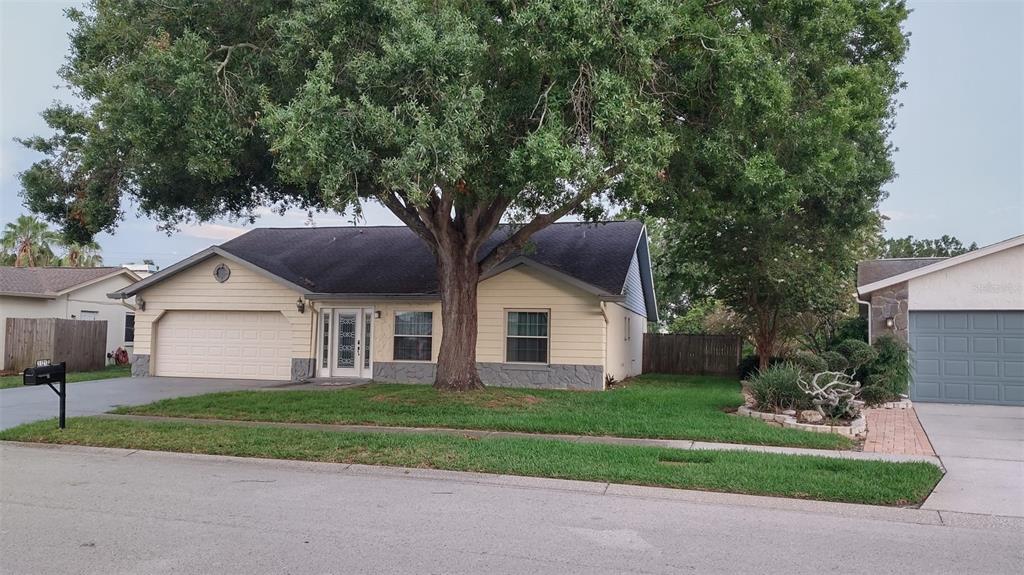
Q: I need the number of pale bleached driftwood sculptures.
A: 1